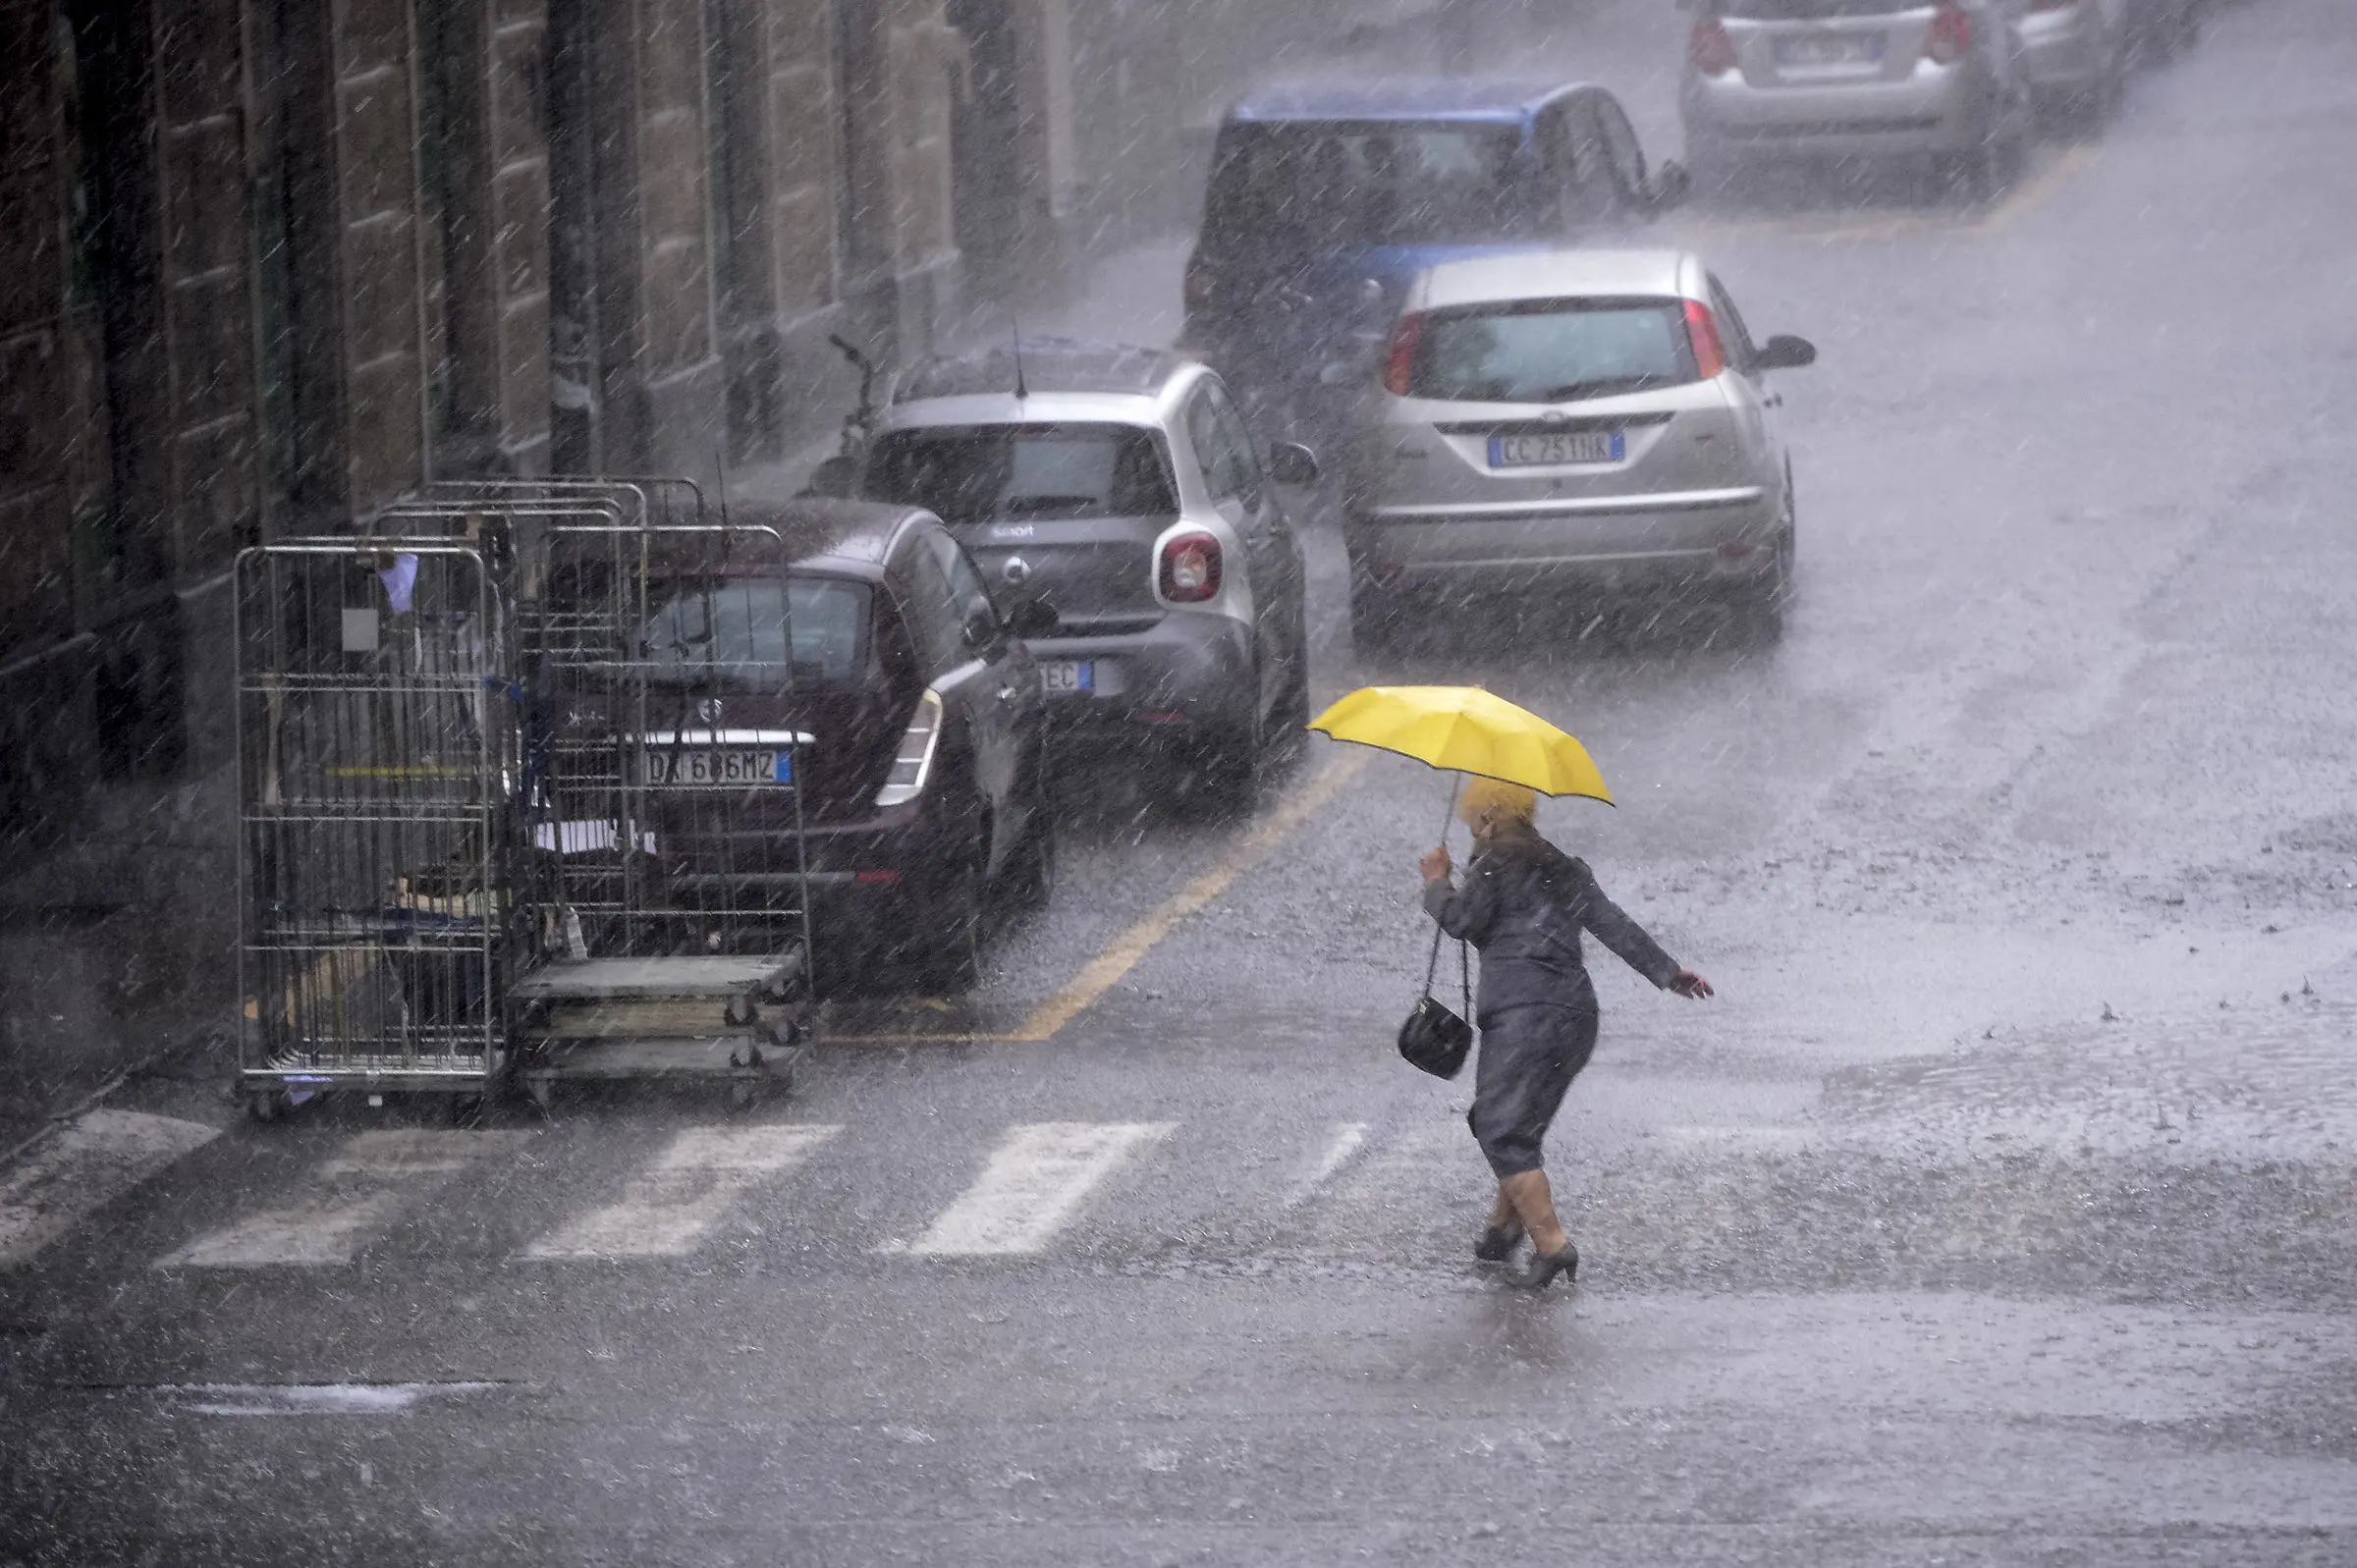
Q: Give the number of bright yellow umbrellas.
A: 1